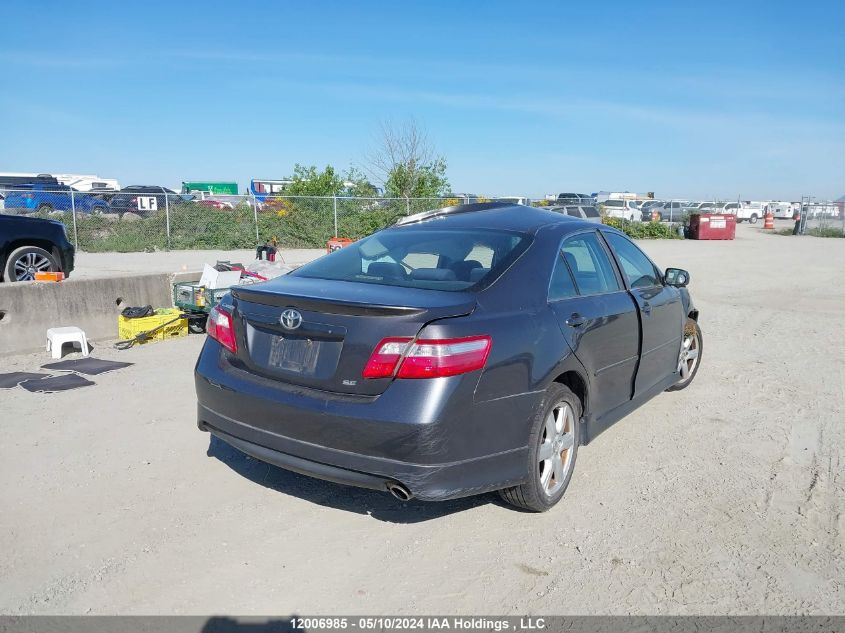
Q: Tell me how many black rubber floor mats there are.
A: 3